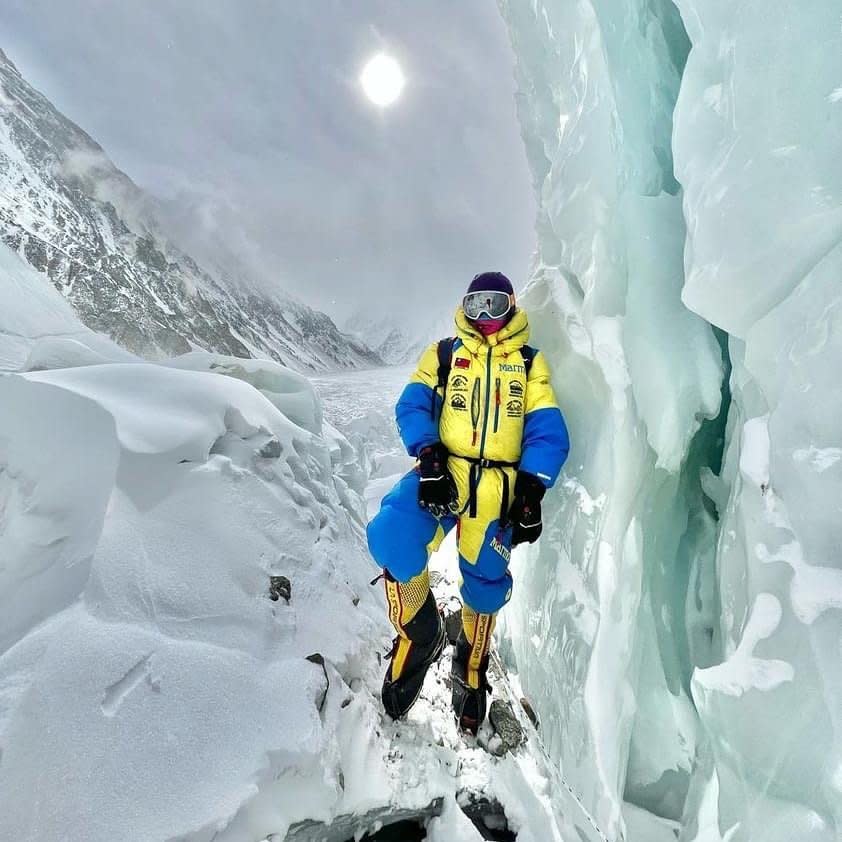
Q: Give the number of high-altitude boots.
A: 2